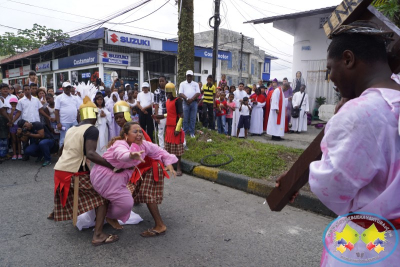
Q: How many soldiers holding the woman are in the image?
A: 2